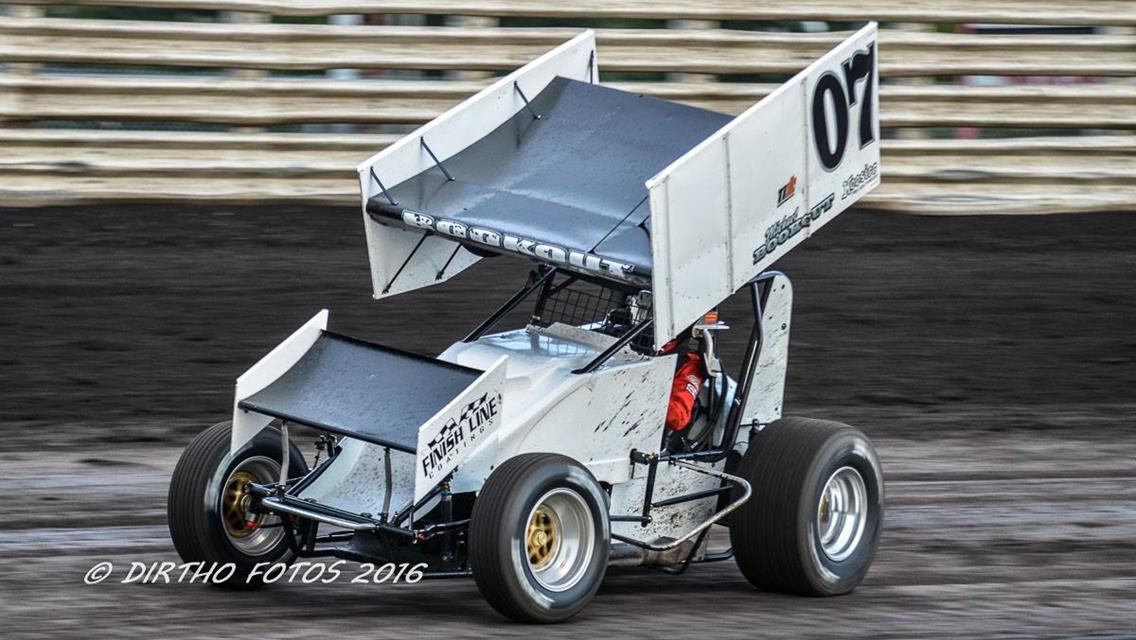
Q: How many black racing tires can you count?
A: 3